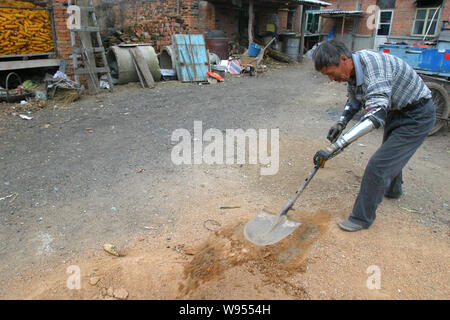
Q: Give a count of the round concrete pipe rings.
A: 2